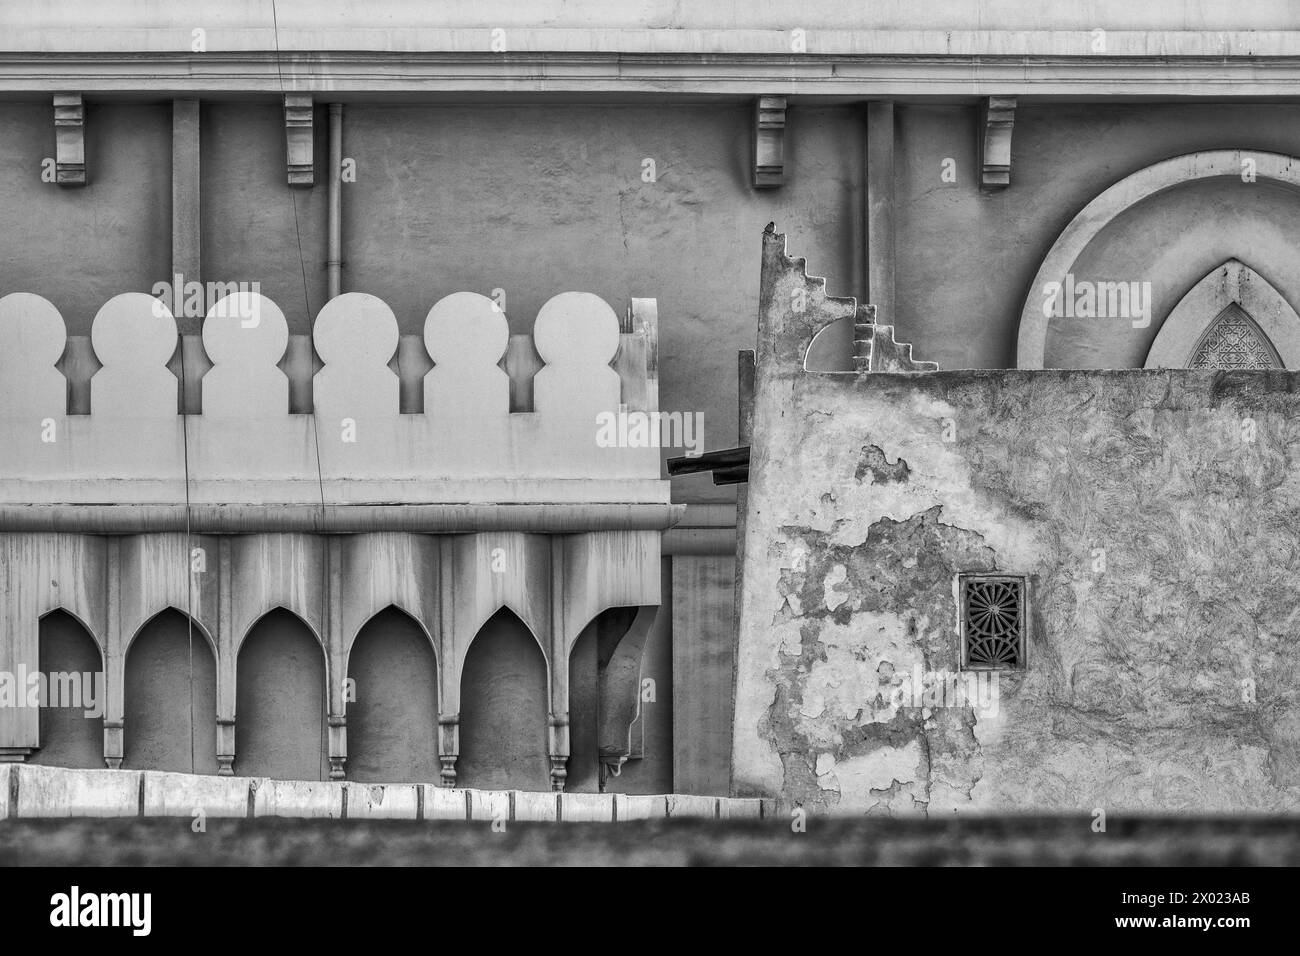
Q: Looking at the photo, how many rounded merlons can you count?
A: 6